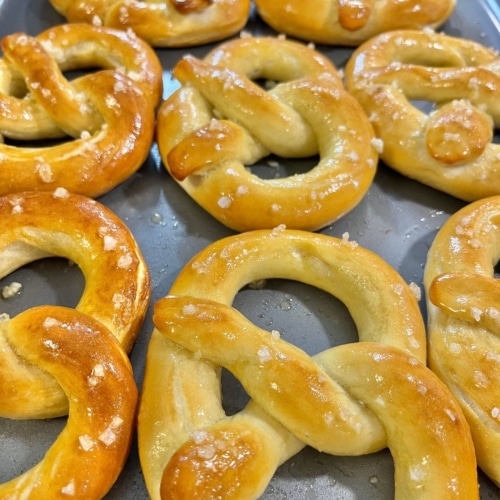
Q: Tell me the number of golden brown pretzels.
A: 8